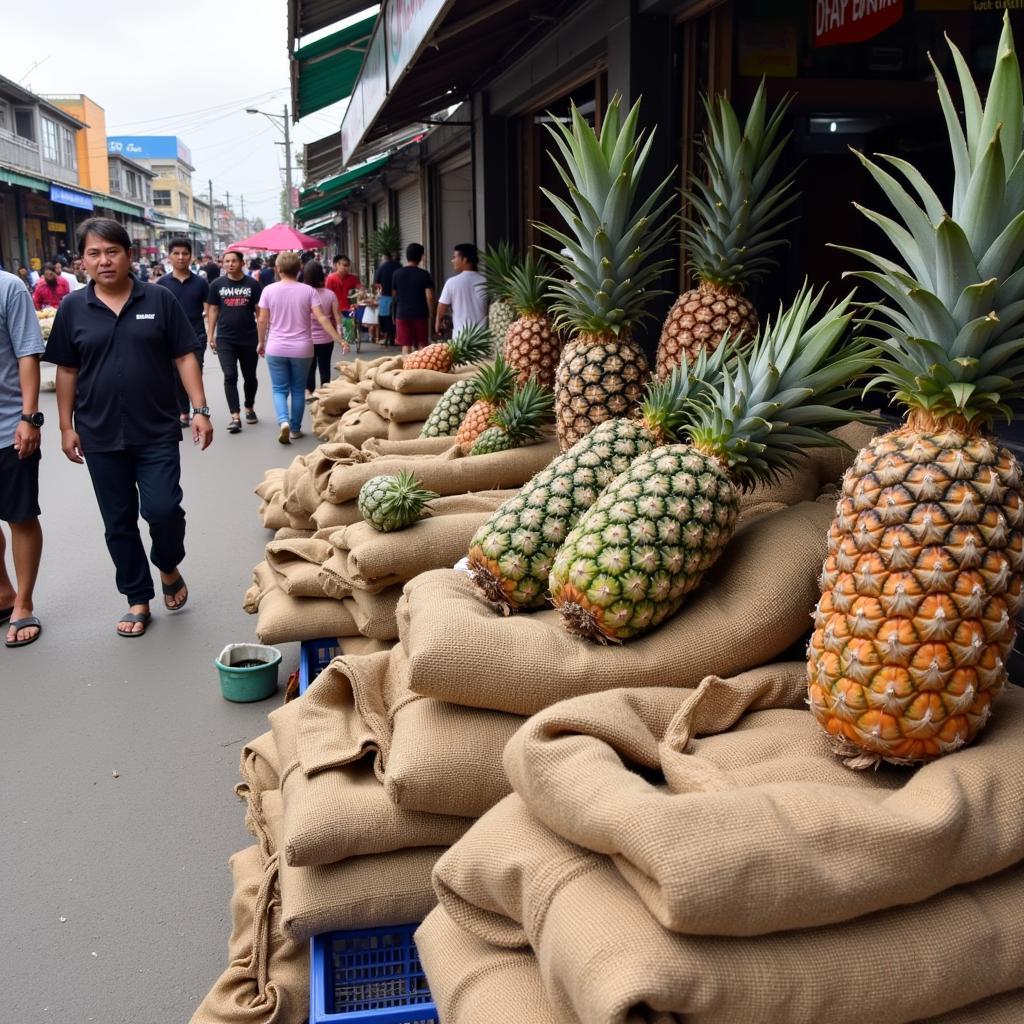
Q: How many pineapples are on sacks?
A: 12